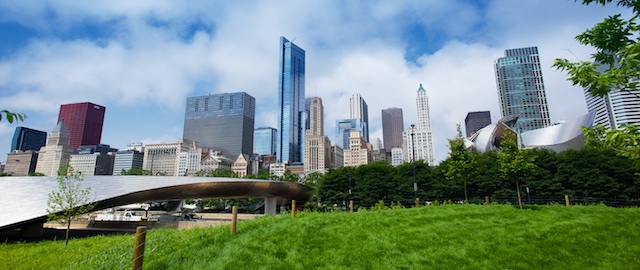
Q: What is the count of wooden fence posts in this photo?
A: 7